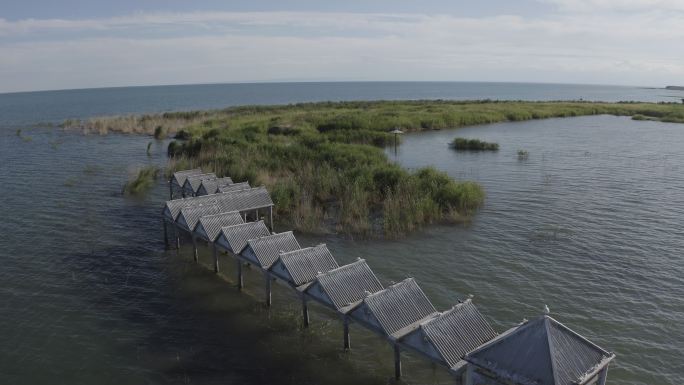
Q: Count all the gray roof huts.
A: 14